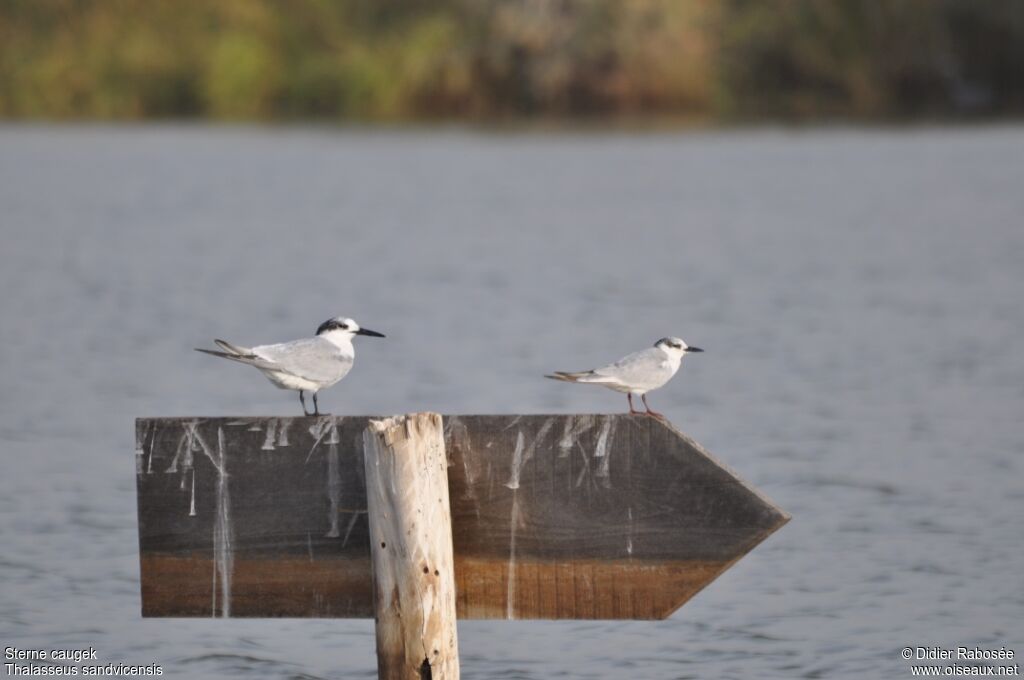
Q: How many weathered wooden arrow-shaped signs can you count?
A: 1